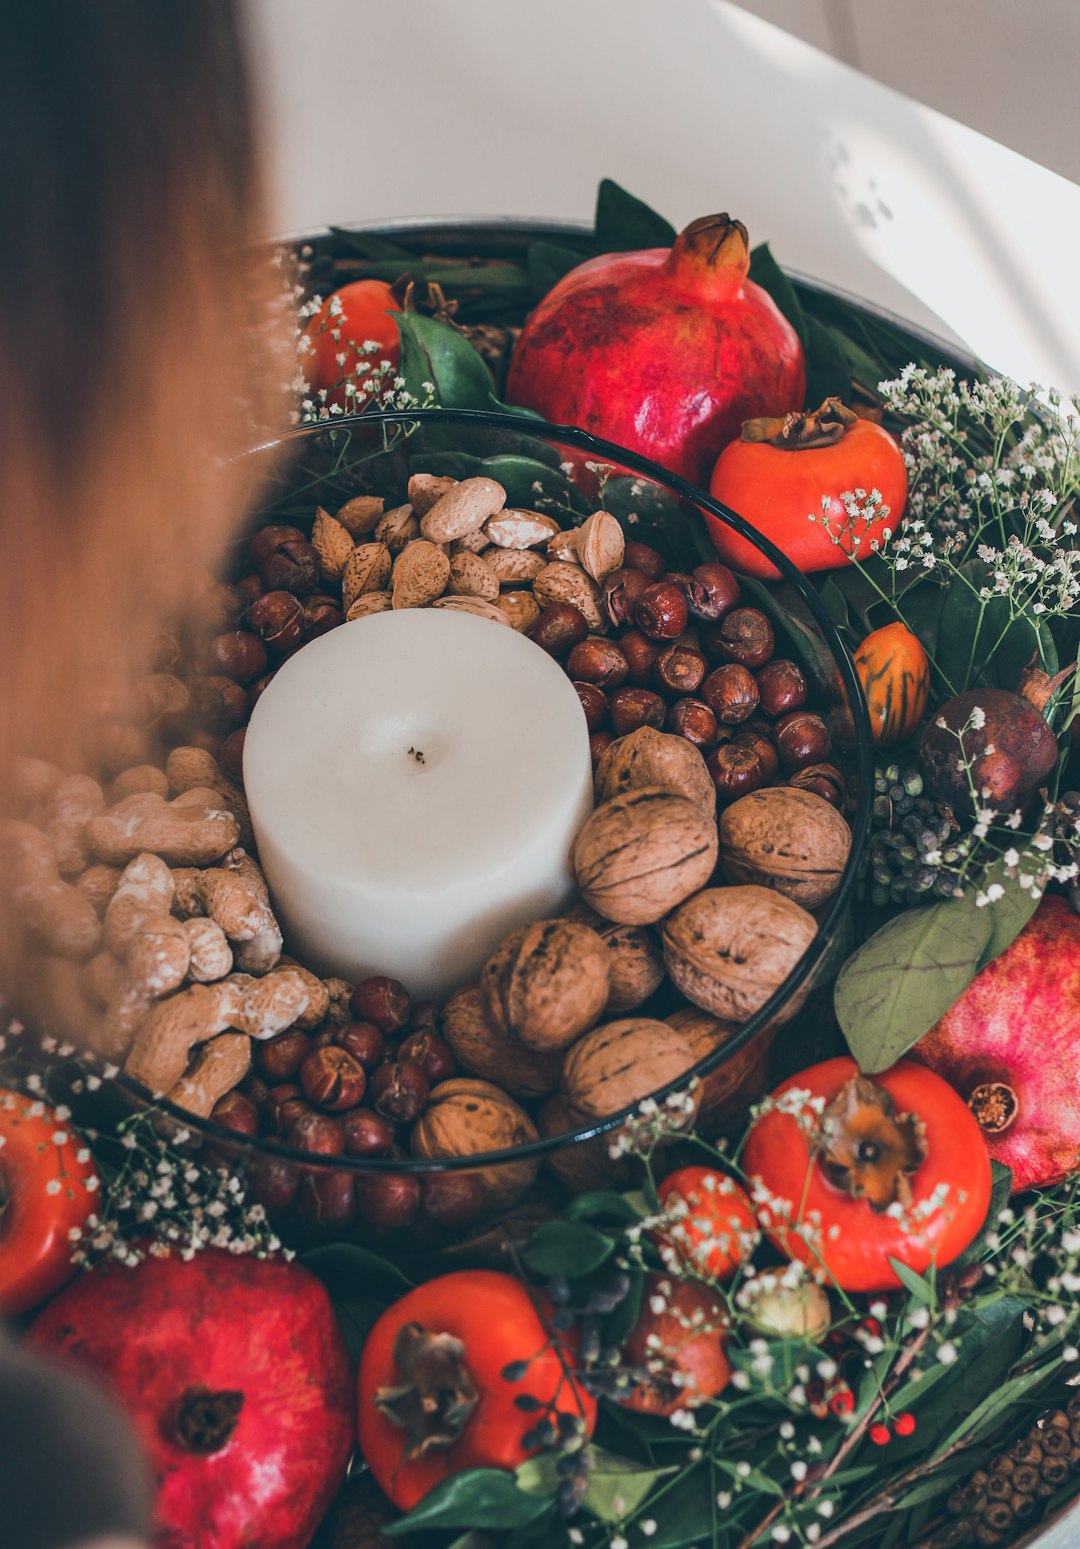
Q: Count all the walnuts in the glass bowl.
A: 11